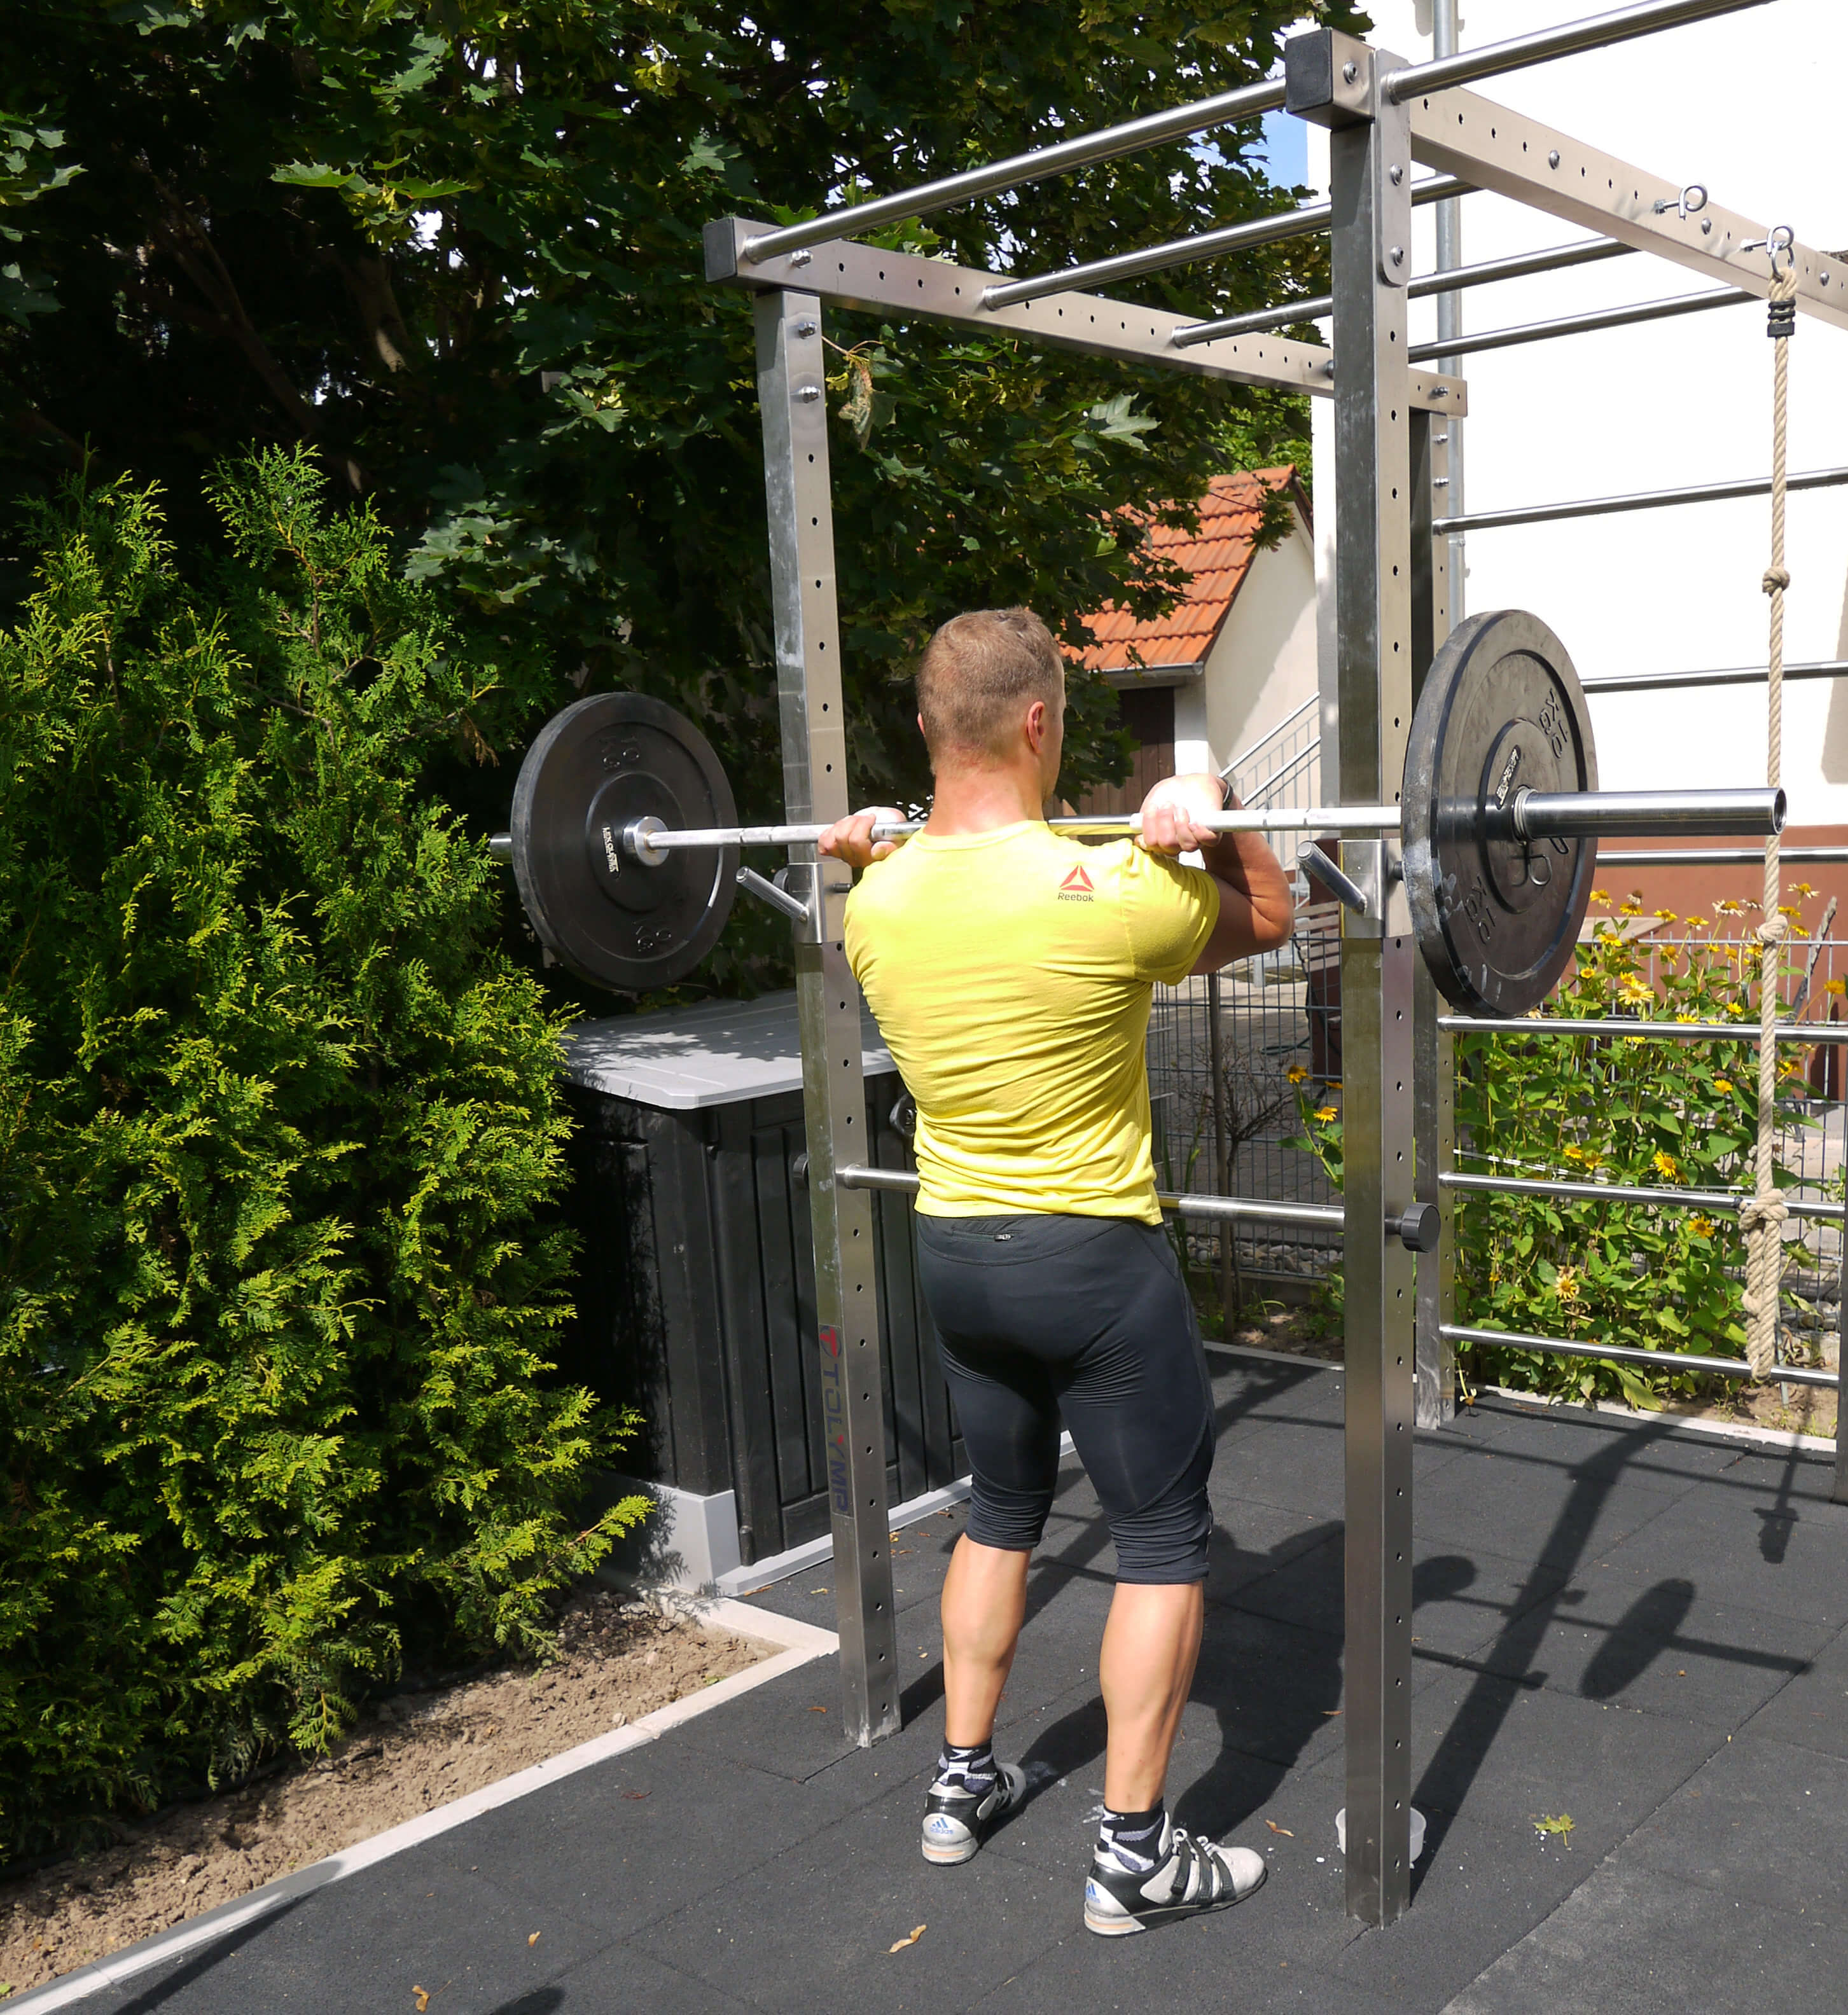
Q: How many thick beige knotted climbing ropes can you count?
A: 1